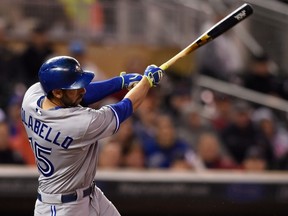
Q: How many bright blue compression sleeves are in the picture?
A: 2